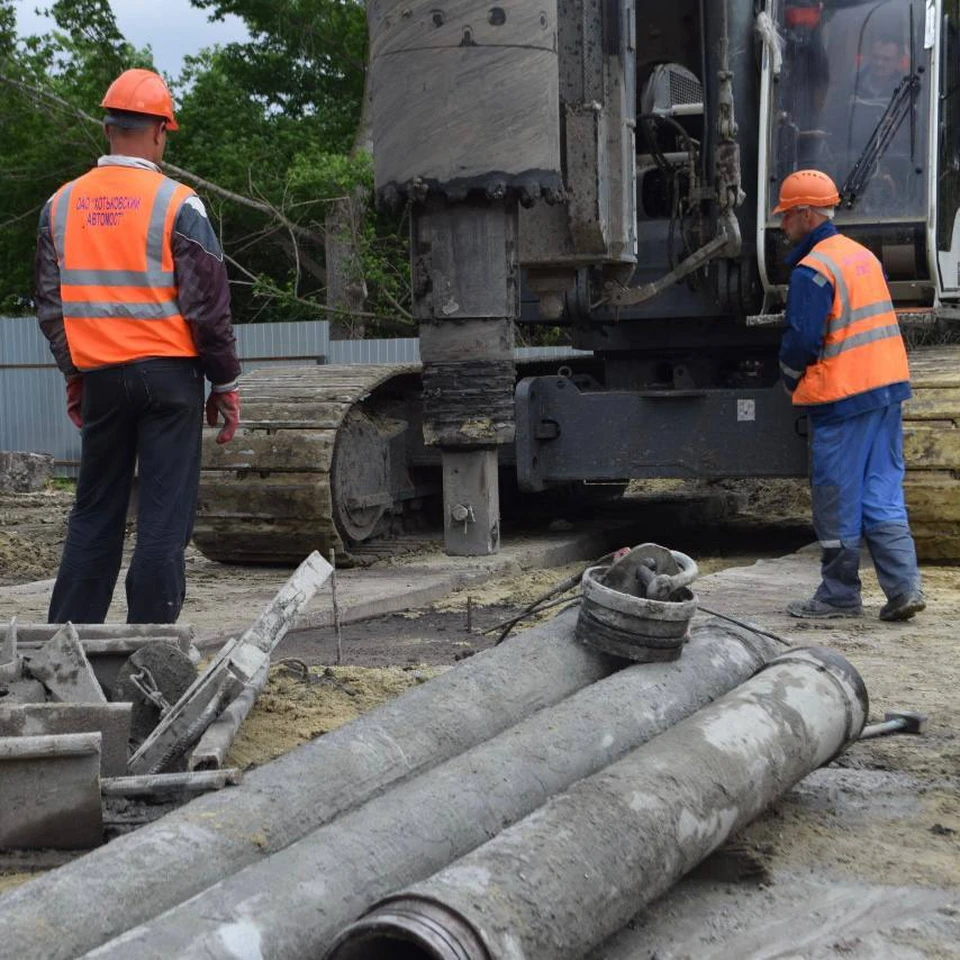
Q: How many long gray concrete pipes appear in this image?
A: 3